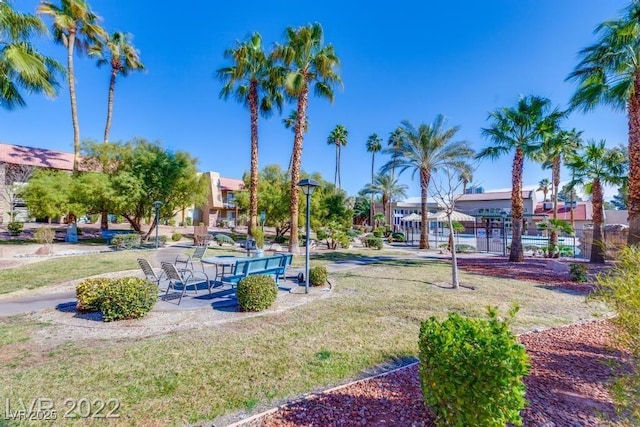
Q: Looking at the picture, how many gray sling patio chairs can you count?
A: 3